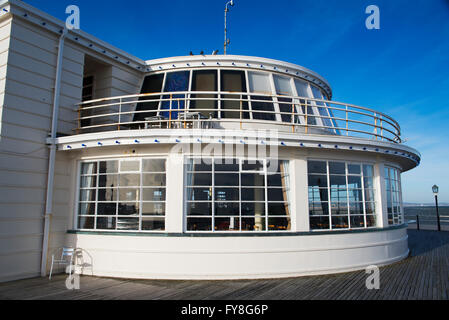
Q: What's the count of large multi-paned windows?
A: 4